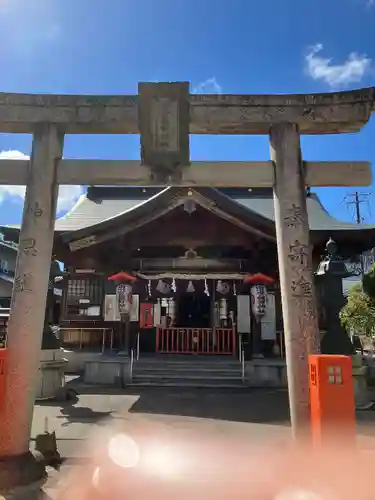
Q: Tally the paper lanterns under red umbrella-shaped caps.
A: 2